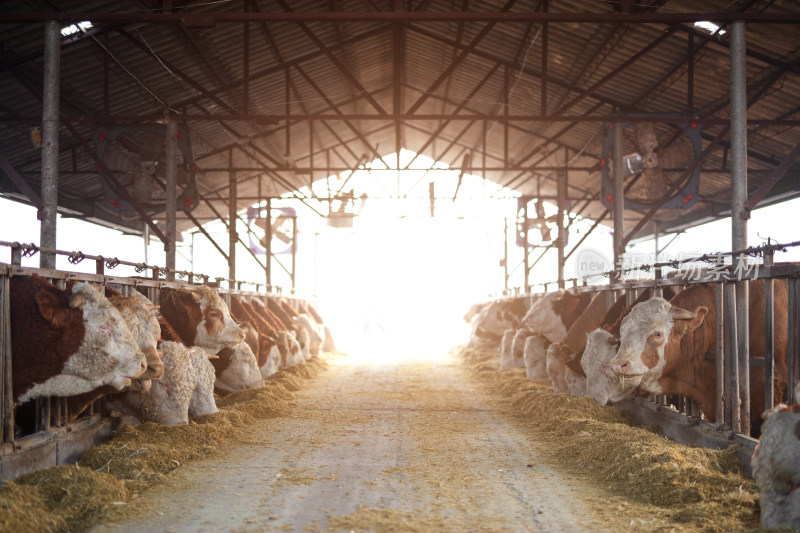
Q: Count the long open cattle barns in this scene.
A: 1